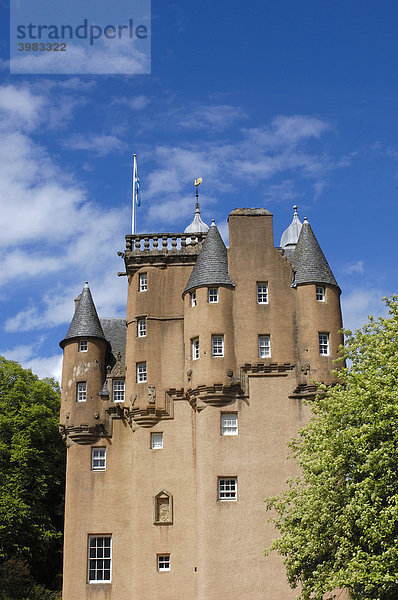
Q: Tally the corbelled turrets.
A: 3